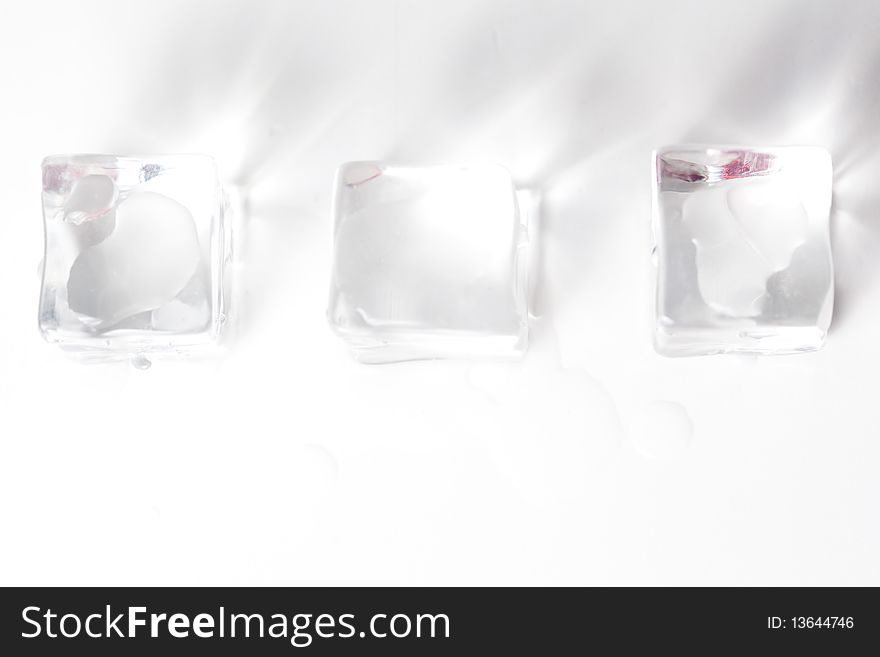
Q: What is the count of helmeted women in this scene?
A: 0